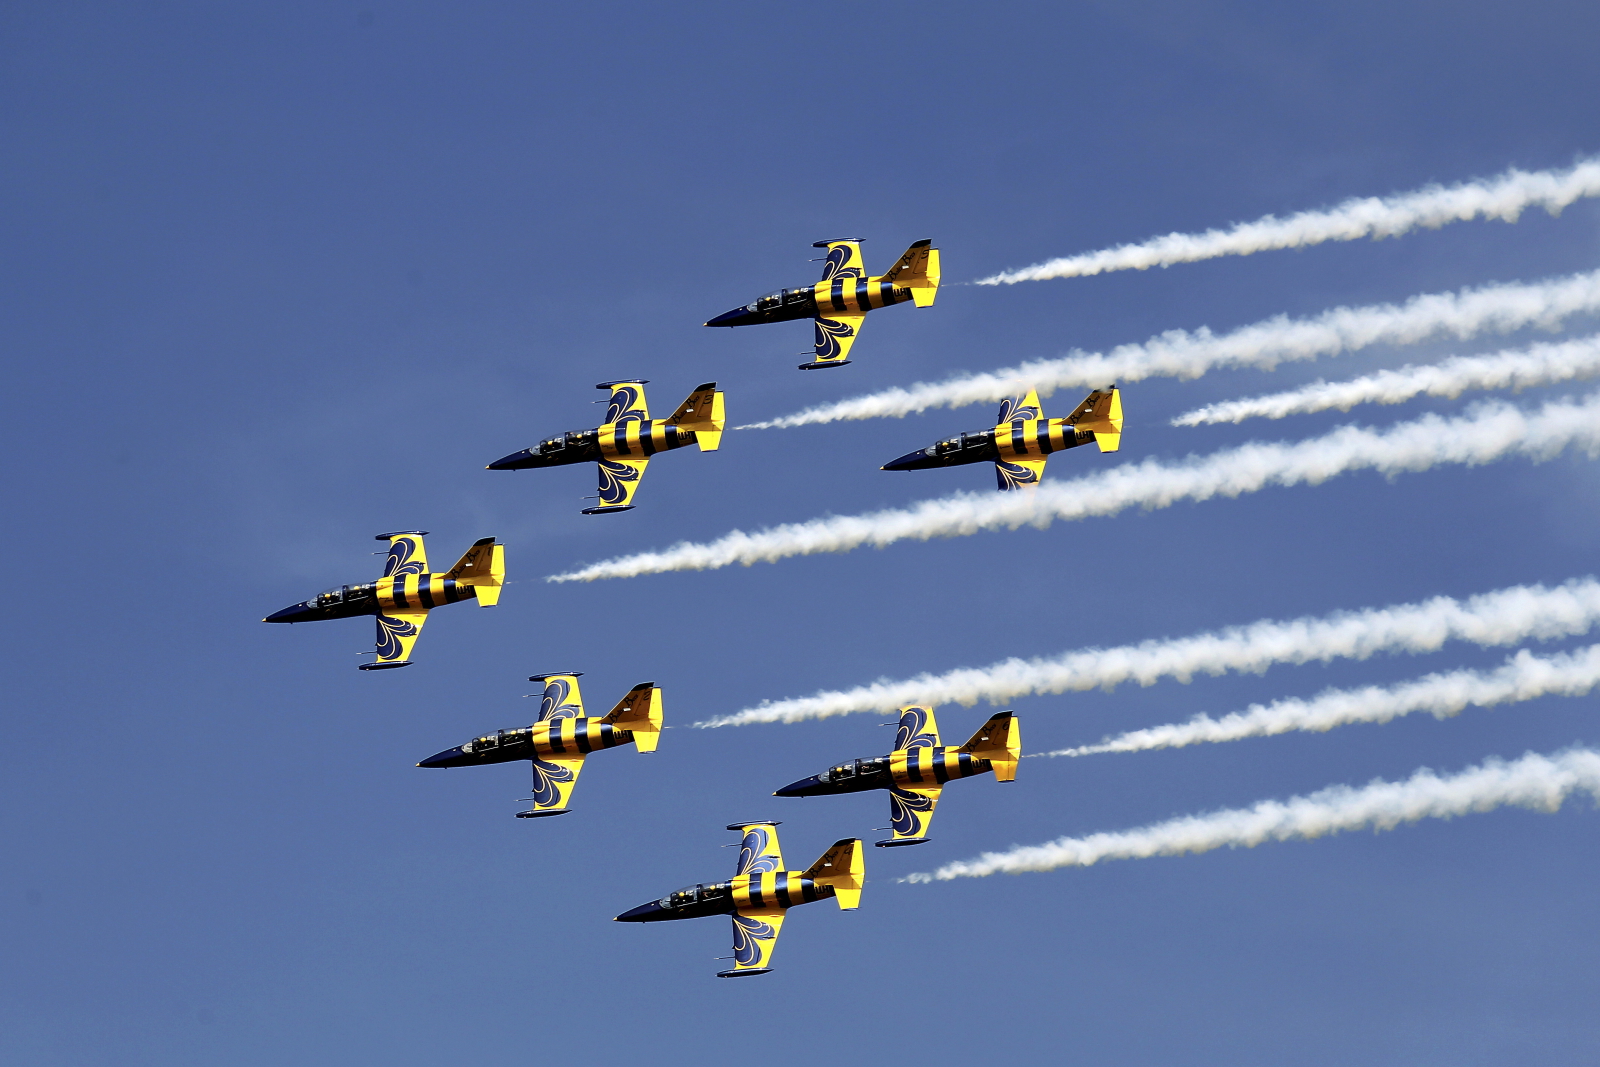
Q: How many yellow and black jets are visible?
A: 7